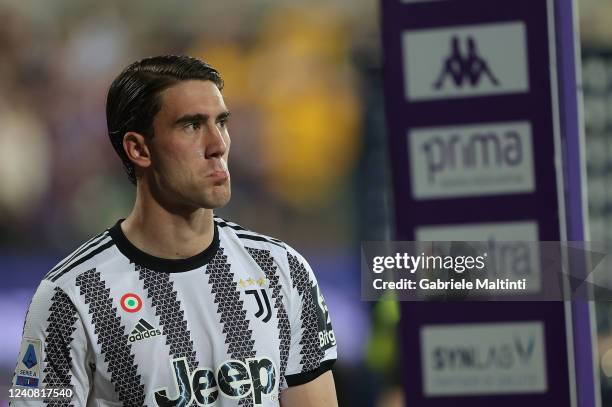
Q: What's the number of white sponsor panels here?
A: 4